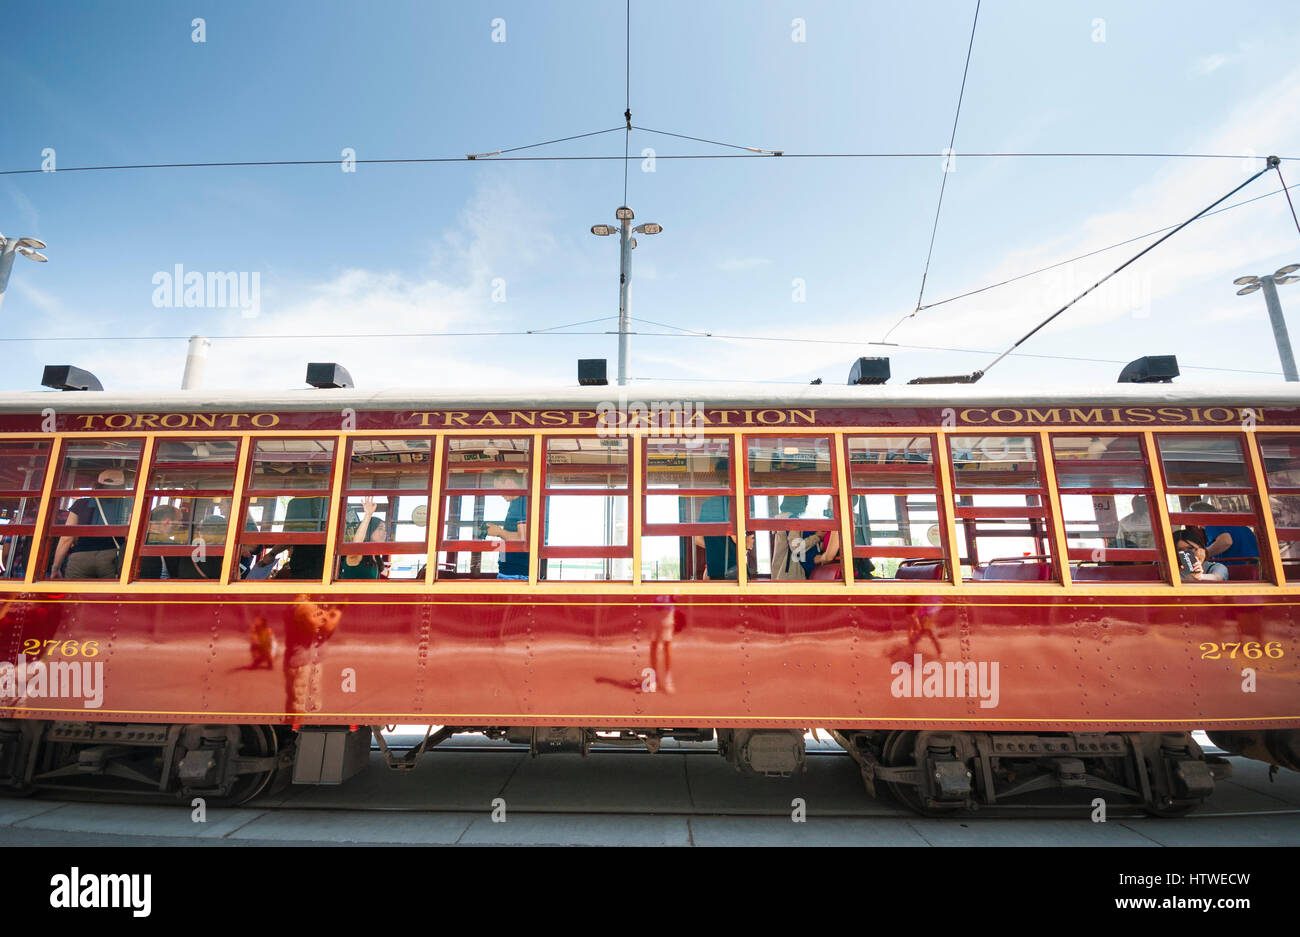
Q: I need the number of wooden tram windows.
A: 14